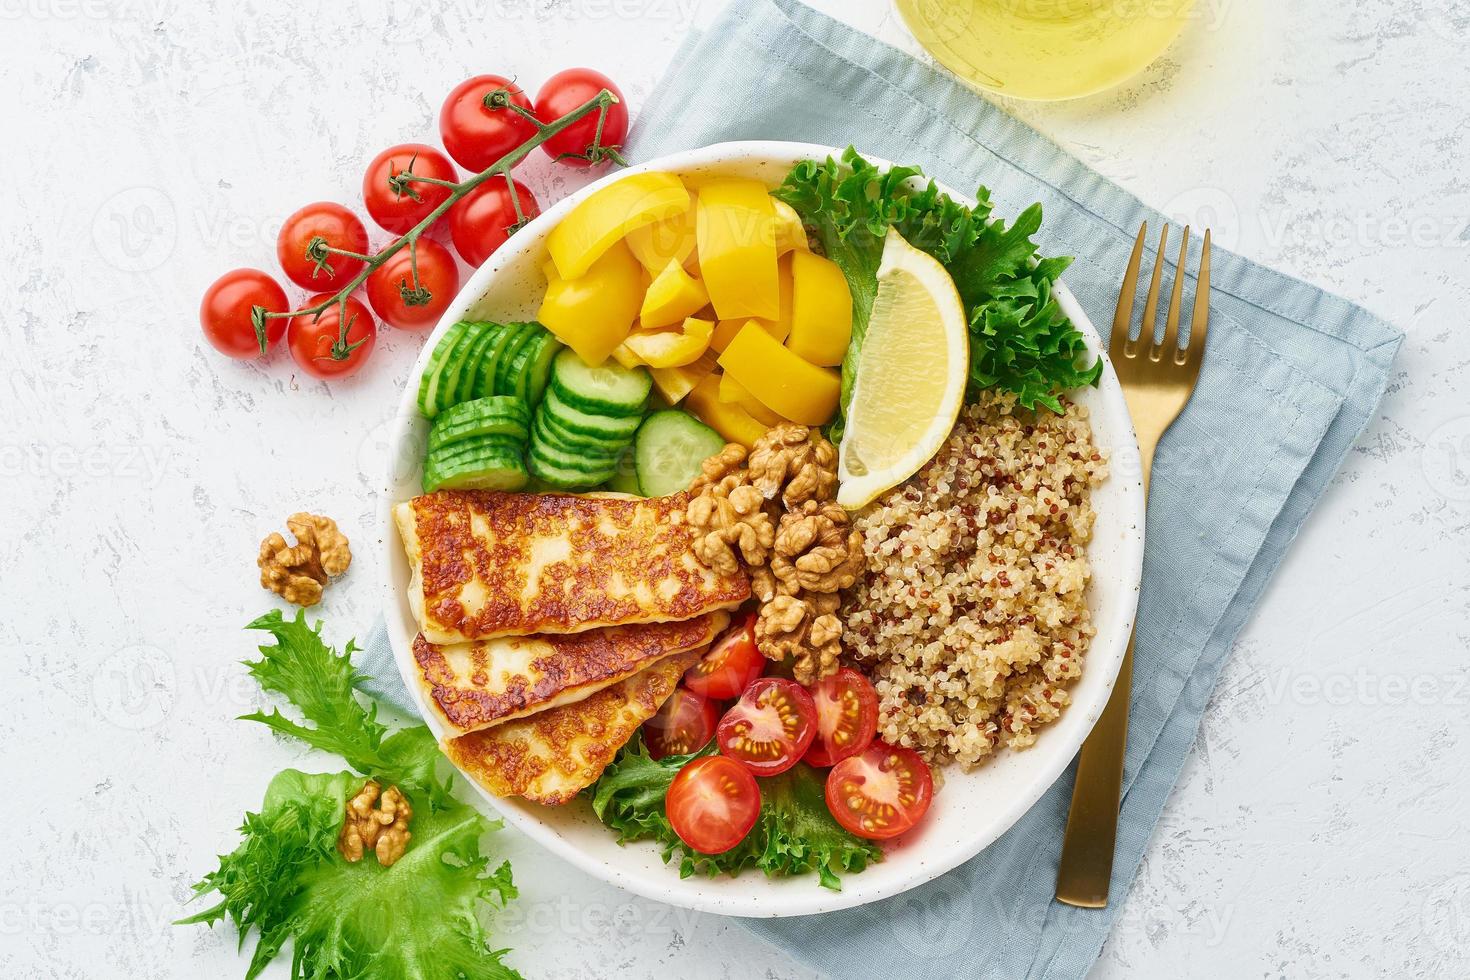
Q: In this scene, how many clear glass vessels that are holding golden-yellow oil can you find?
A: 1